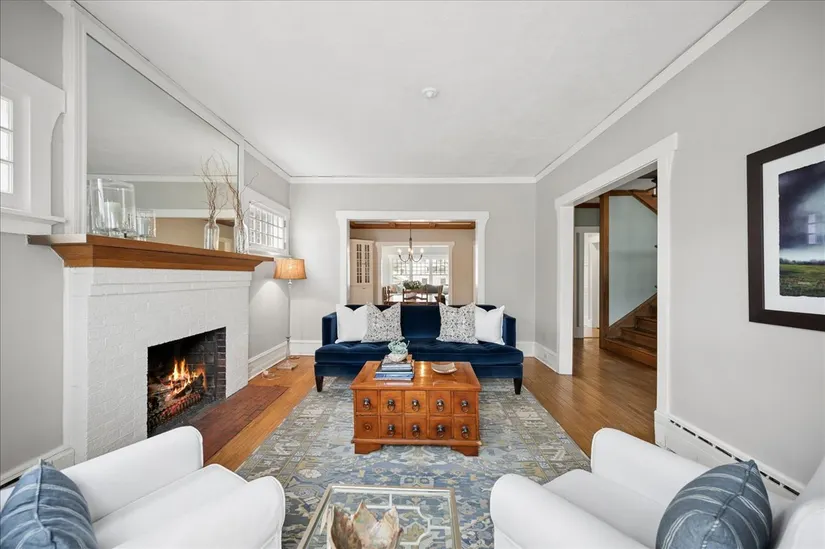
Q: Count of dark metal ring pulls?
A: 9